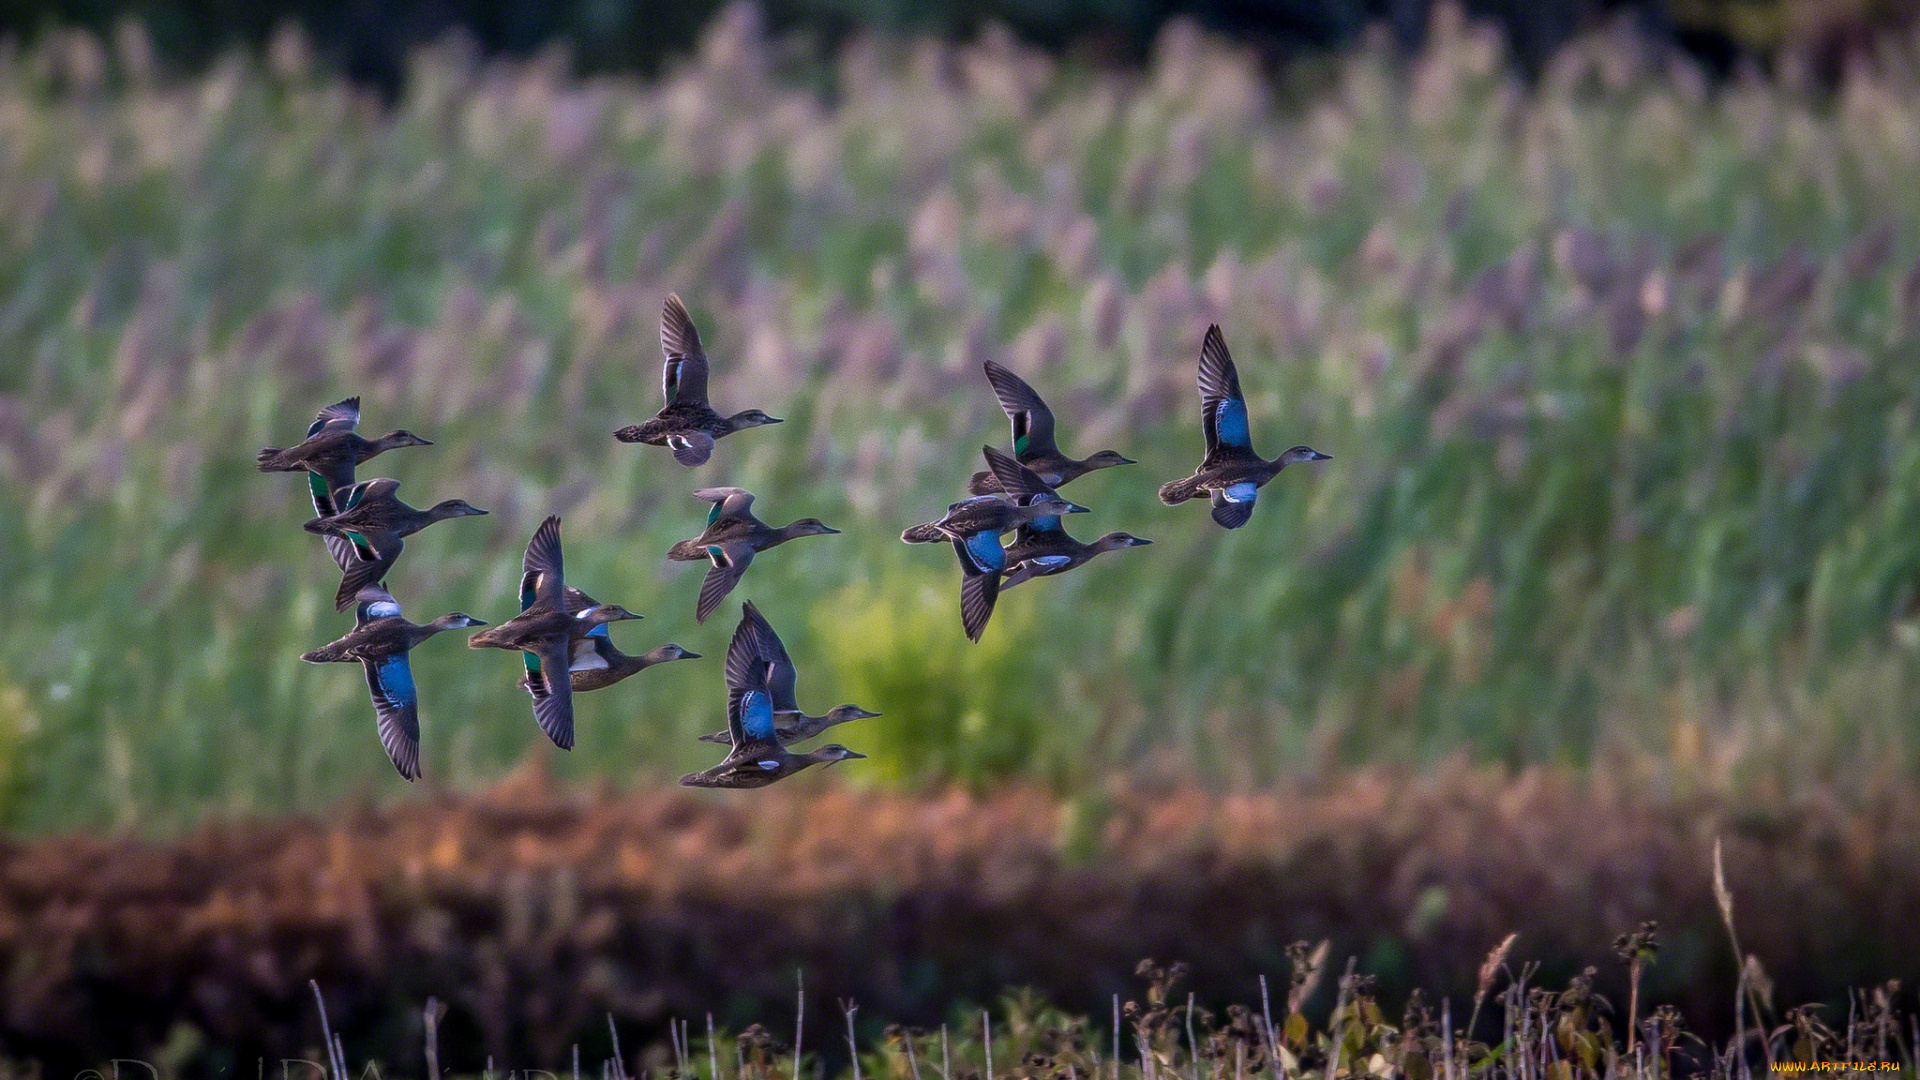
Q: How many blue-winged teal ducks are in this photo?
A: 6